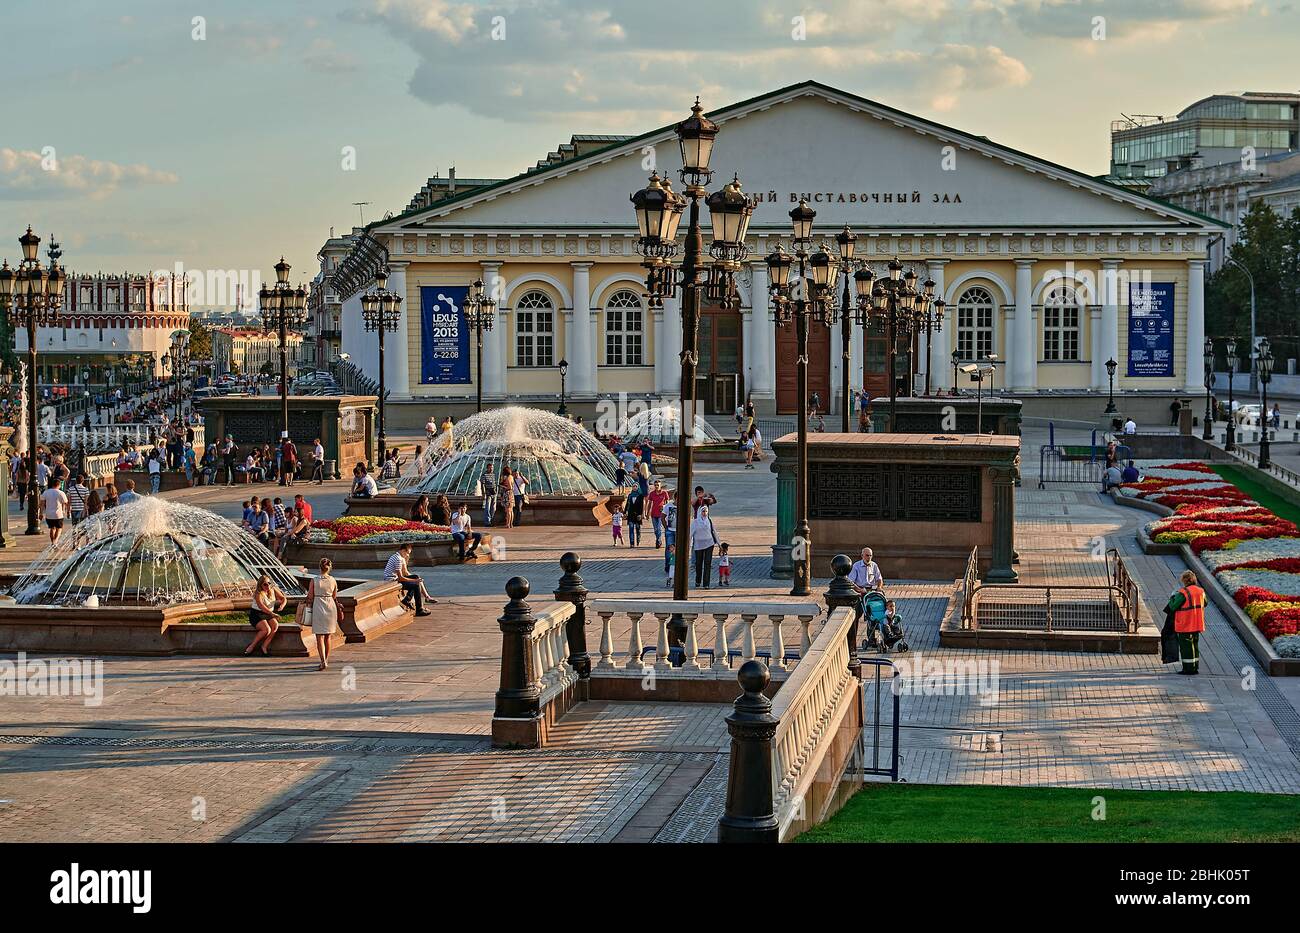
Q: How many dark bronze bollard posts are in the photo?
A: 4